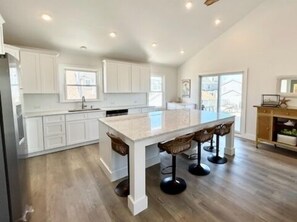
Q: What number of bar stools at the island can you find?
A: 5